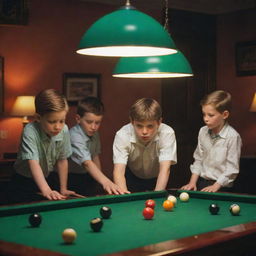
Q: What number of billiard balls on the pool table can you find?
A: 11